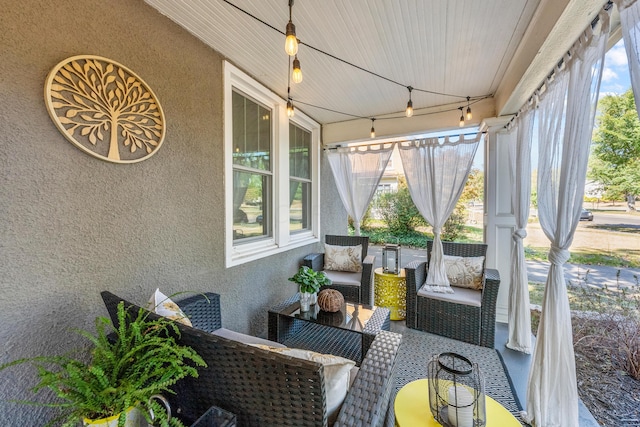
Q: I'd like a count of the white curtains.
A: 5